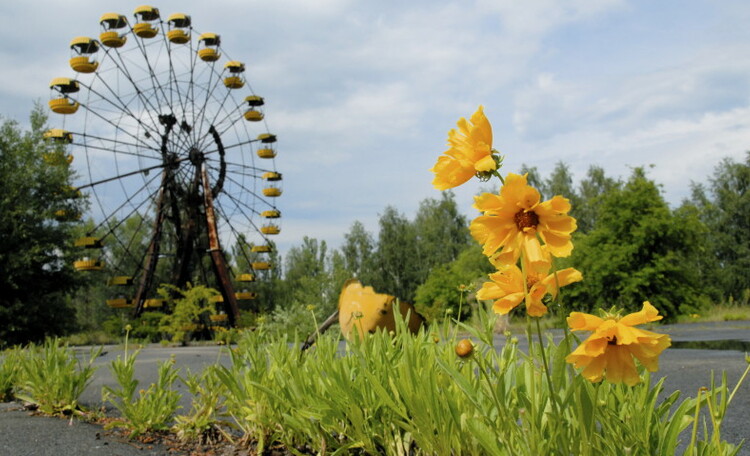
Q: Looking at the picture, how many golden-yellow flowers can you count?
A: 4